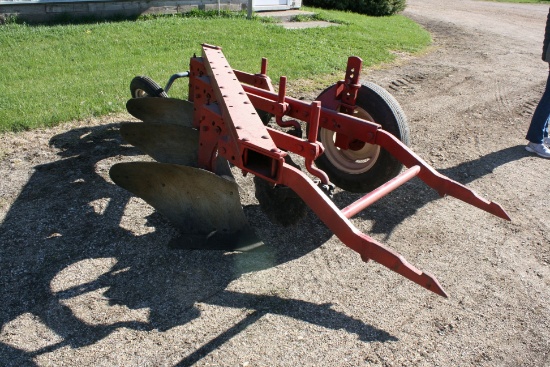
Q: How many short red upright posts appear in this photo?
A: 3